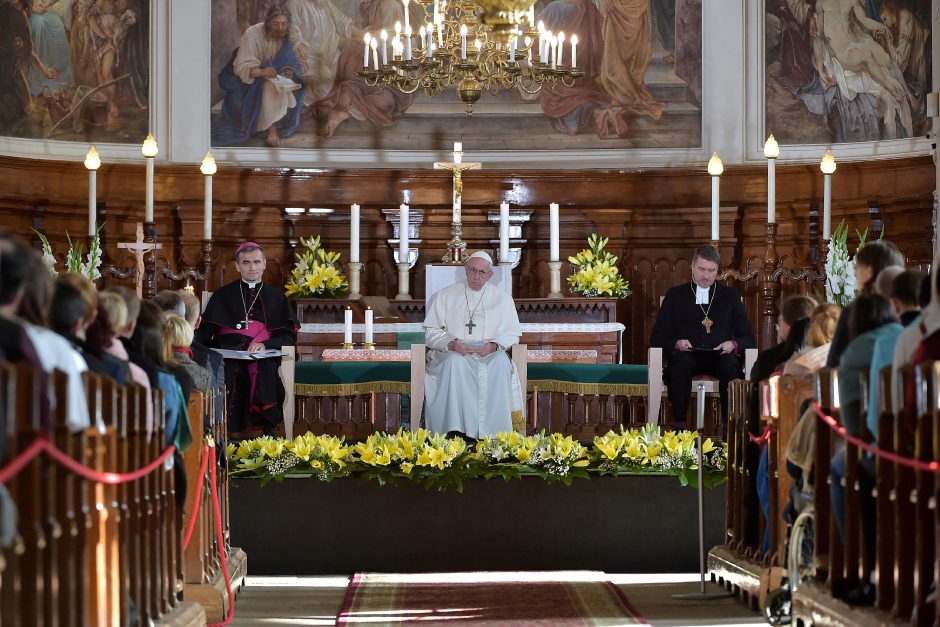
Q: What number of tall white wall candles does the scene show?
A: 6